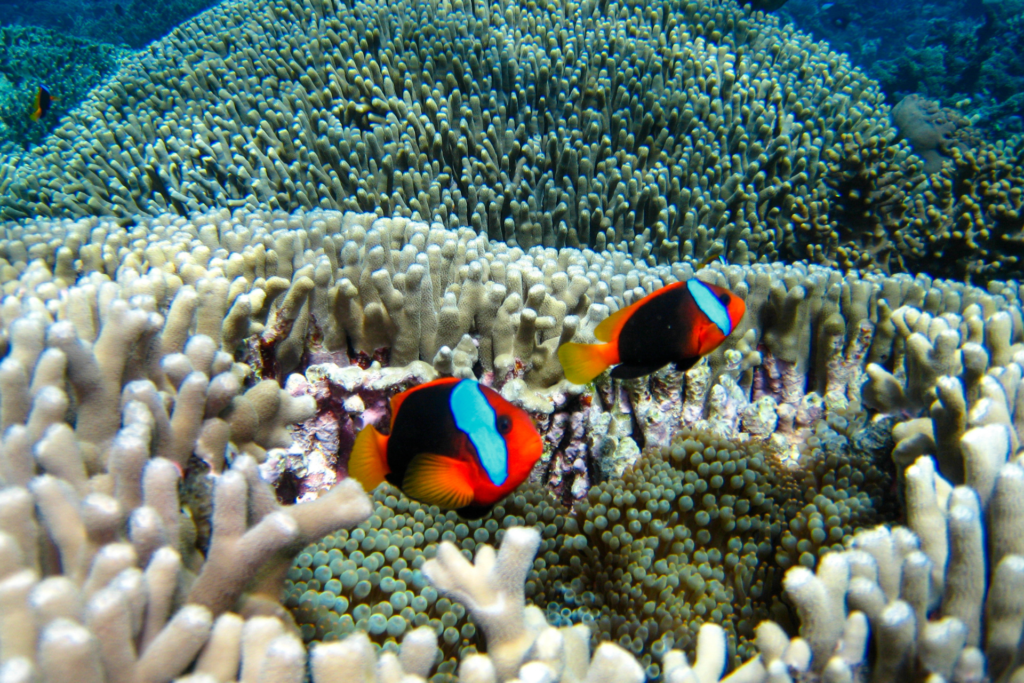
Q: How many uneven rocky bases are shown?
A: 1